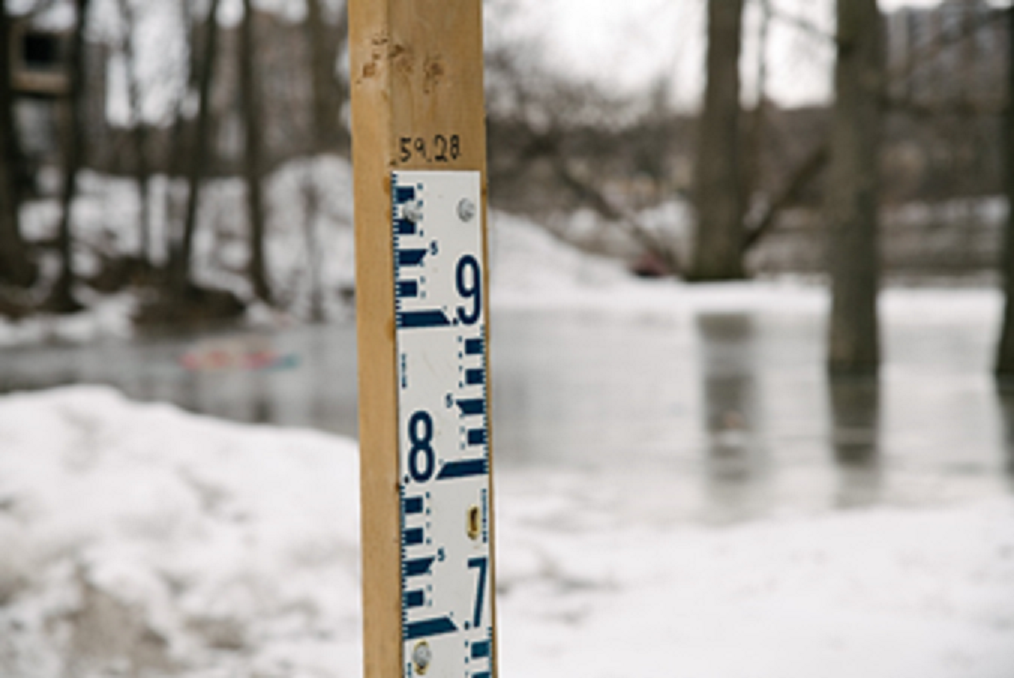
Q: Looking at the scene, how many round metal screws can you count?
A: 3